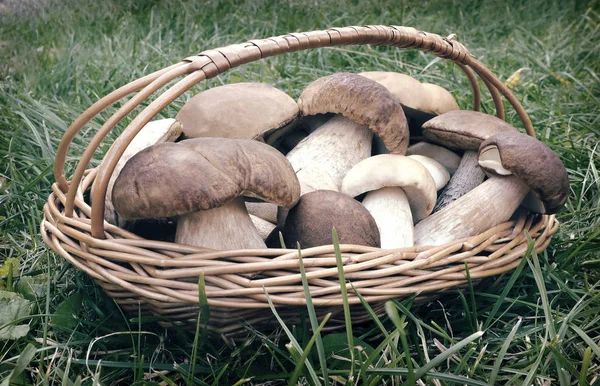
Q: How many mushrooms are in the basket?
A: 11